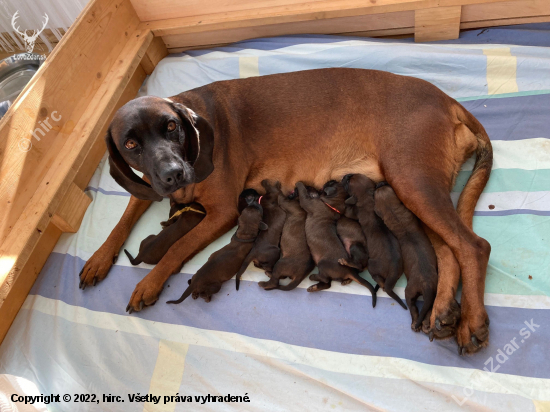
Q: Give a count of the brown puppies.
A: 8